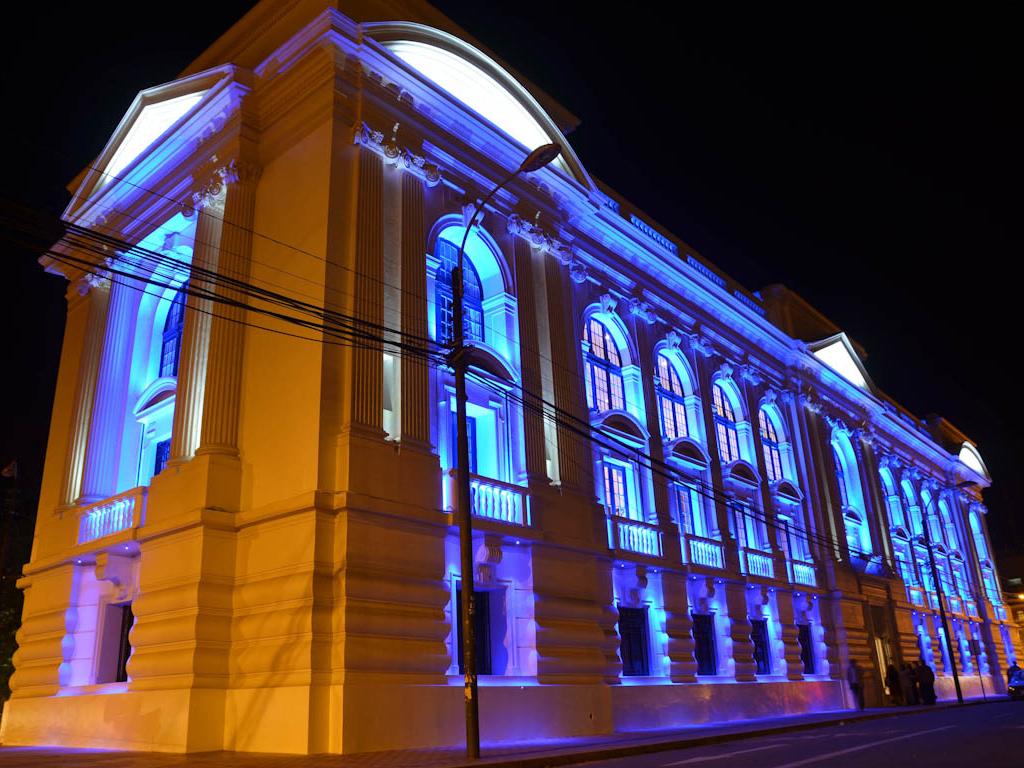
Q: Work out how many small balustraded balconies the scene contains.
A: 11